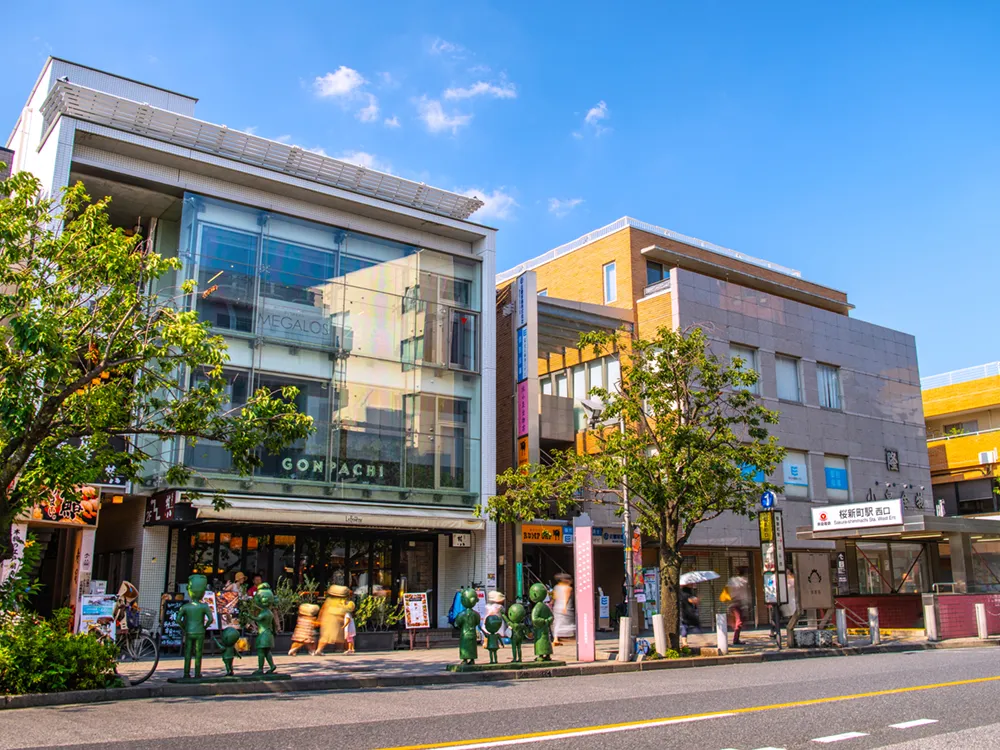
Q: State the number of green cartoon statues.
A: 7